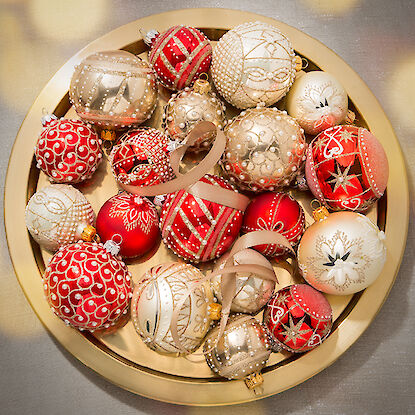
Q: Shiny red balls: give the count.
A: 9